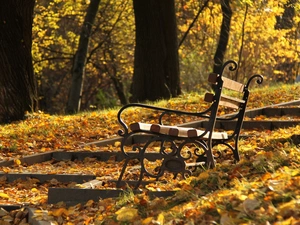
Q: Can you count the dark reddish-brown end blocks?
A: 6